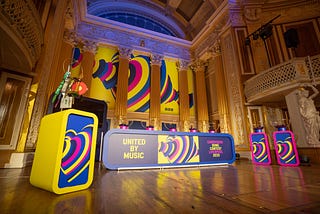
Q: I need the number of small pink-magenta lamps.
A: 5